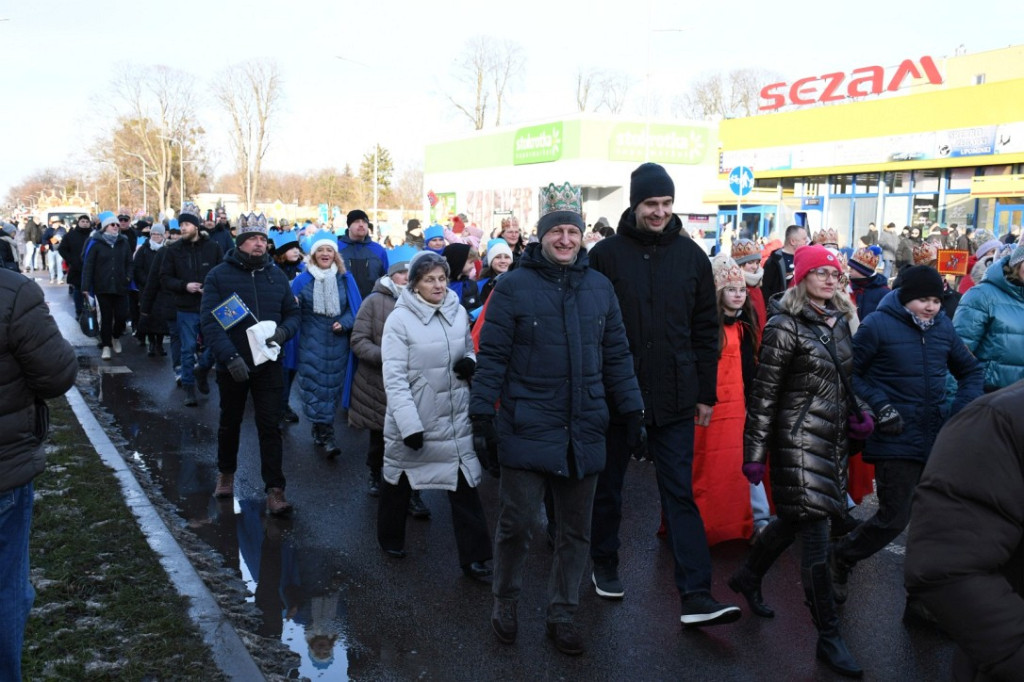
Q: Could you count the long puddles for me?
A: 1